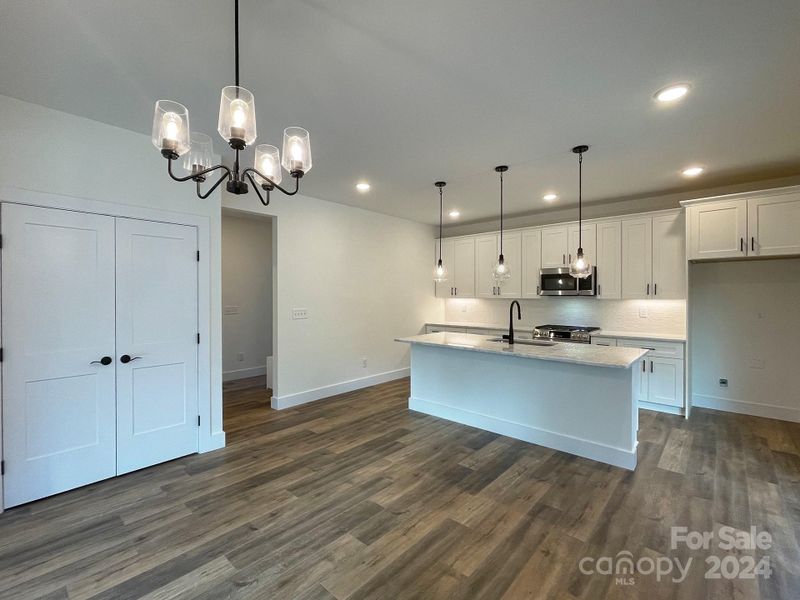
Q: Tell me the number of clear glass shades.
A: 8